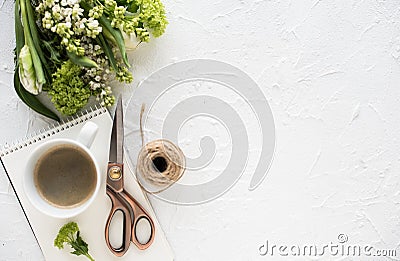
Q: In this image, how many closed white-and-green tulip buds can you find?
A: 1